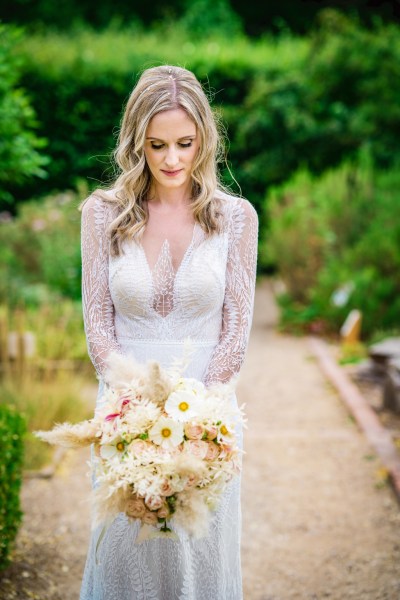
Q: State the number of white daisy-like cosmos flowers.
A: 4